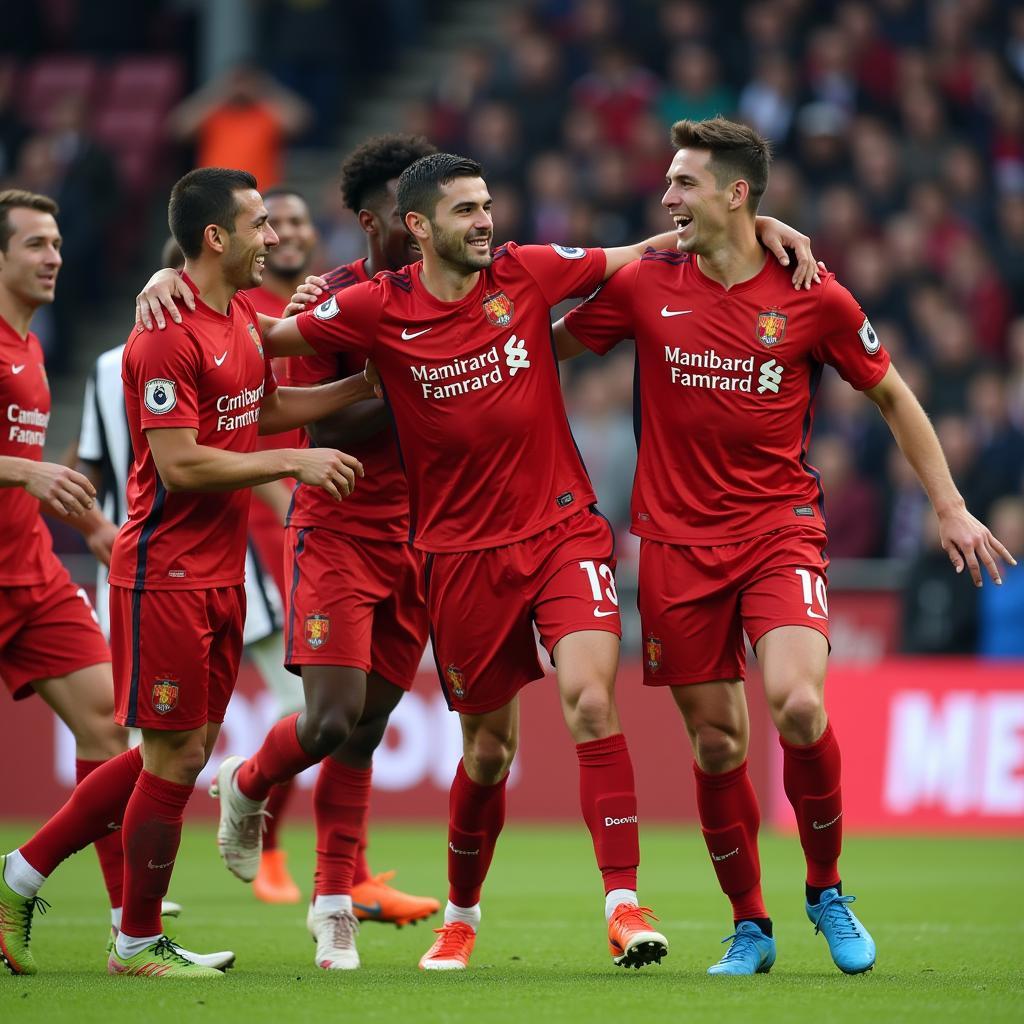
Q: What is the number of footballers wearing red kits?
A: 6